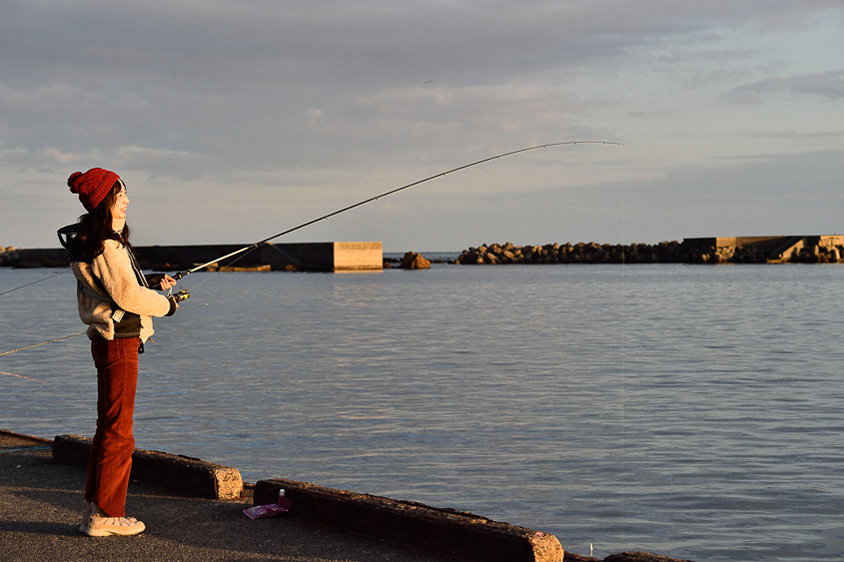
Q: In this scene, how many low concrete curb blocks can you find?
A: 3